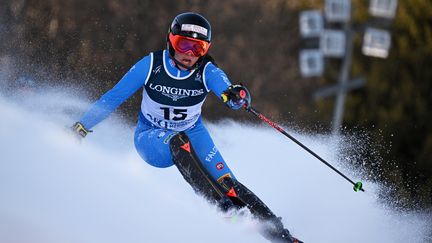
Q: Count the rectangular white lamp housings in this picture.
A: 6